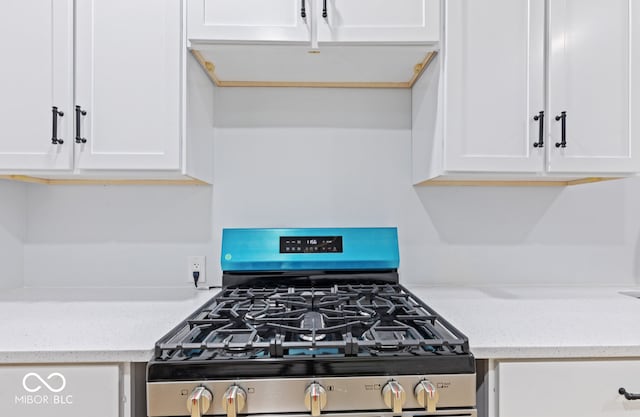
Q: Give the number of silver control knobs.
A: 5